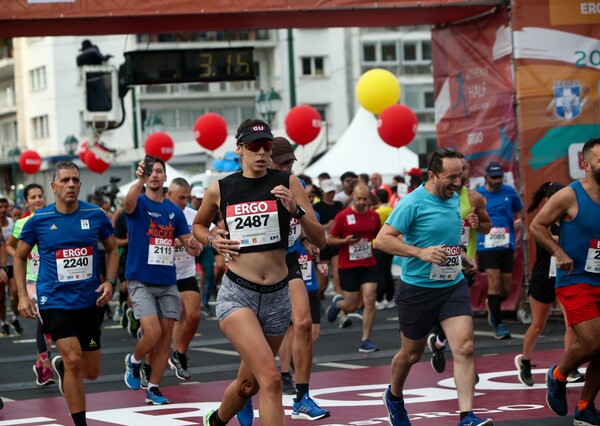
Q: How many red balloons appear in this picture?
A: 7